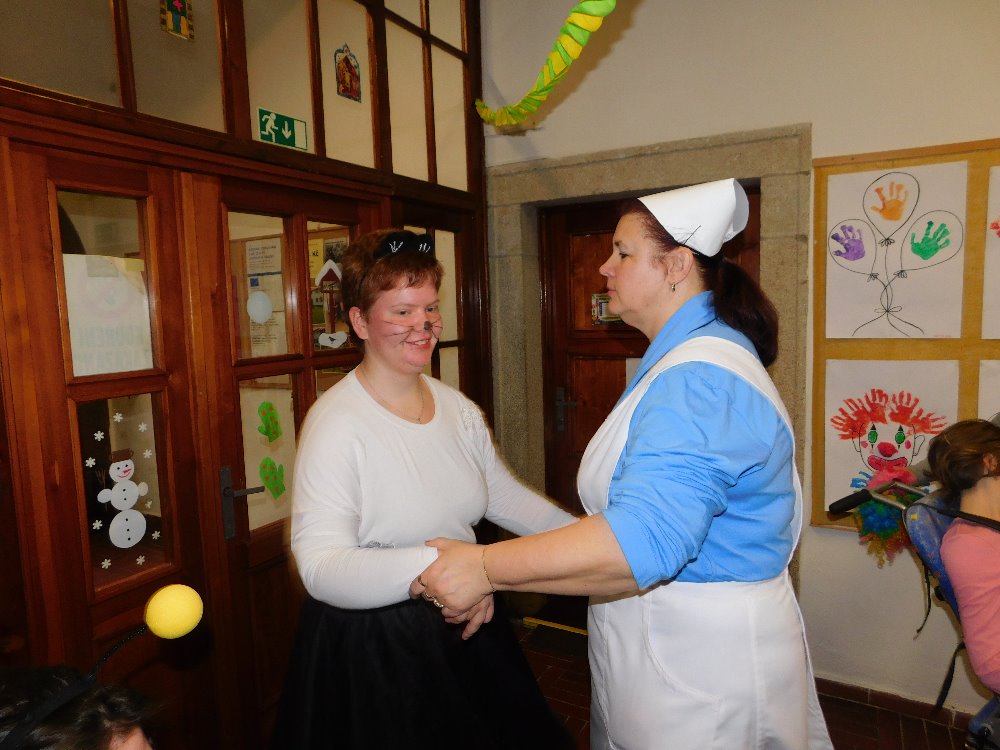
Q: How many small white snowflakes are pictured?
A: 10